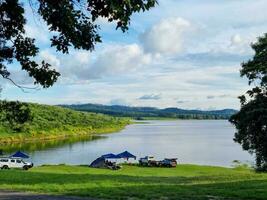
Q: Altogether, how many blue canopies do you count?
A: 3